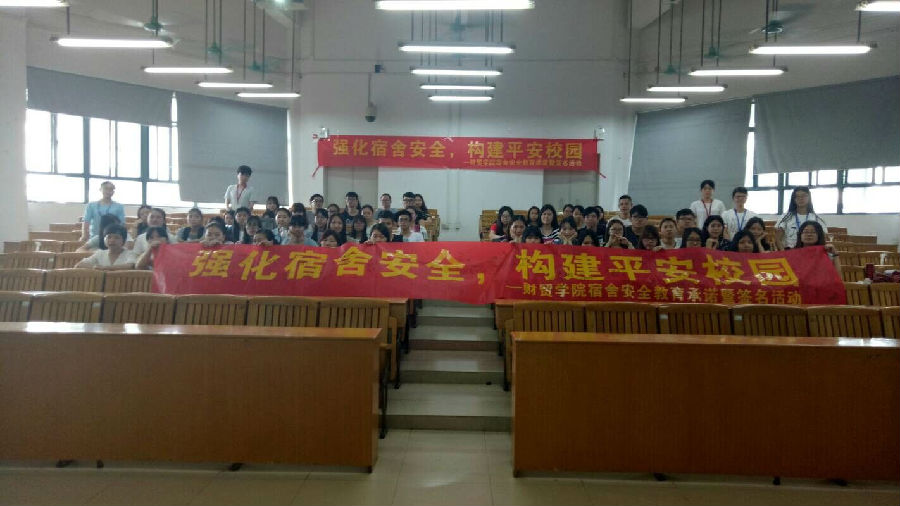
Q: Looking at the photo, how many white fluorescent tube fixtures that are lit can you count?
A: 15